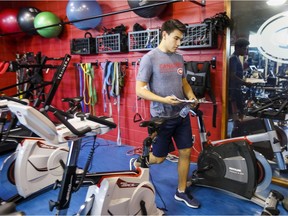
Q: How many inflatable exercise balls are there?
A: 5